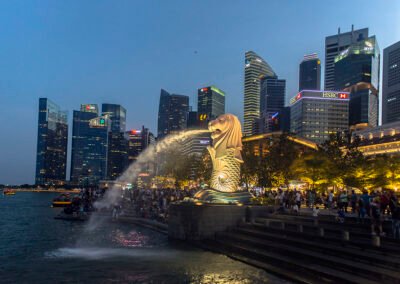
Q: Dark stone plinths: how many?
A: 1